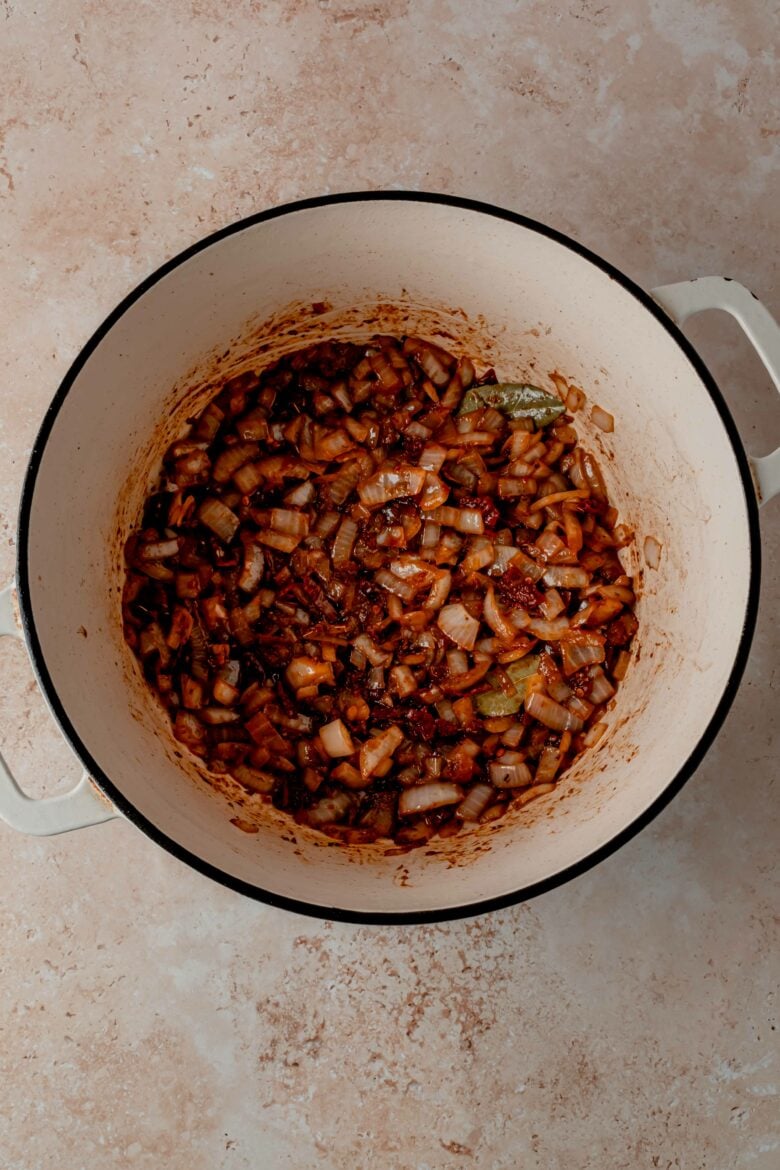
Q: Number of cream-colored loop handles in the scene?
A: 2